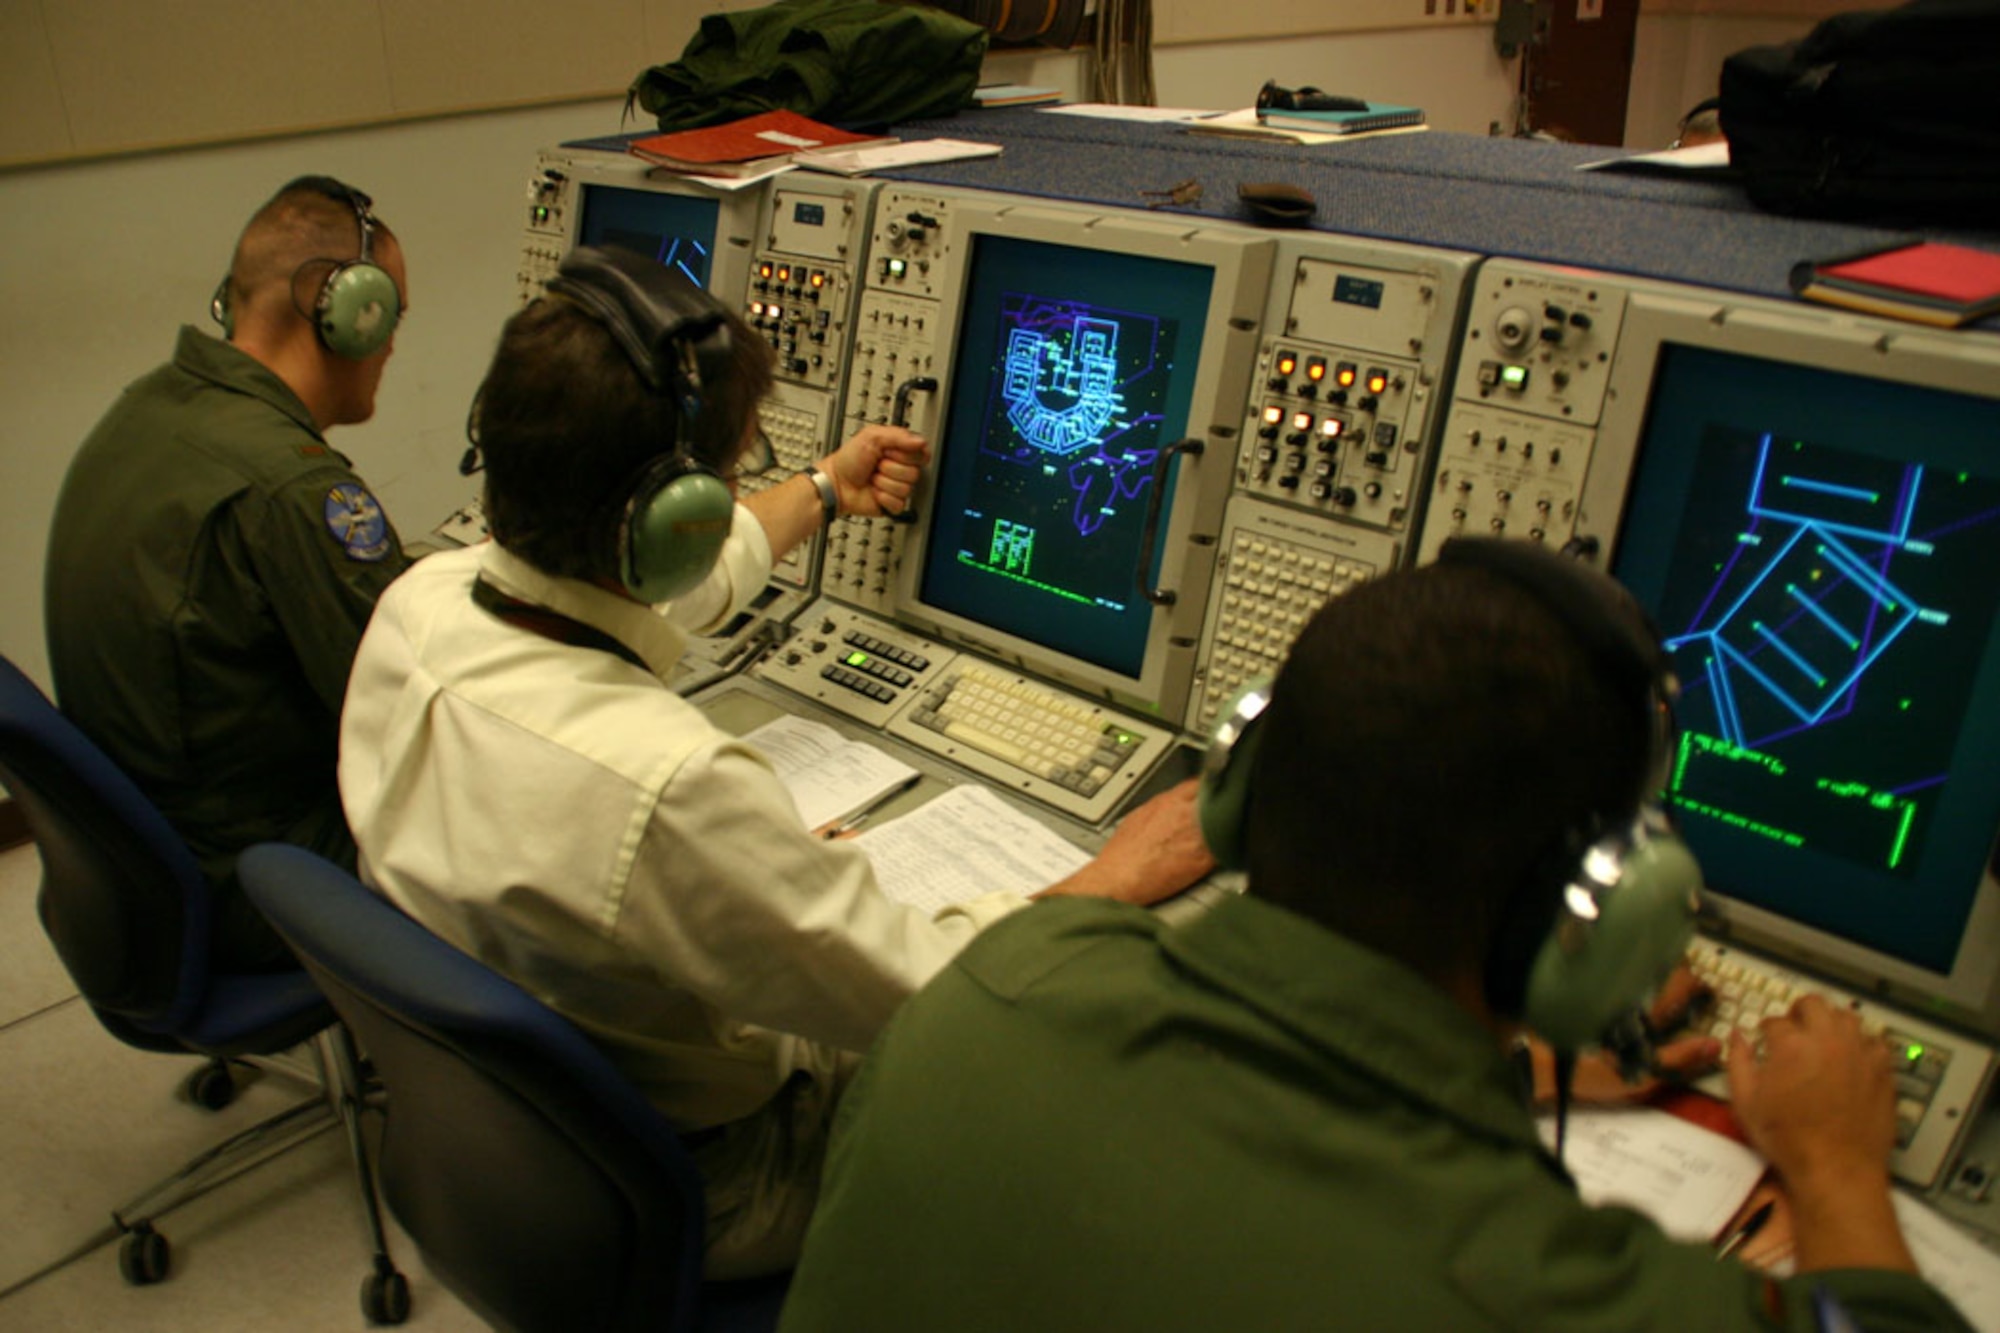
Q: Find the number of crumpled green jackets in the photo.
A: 1